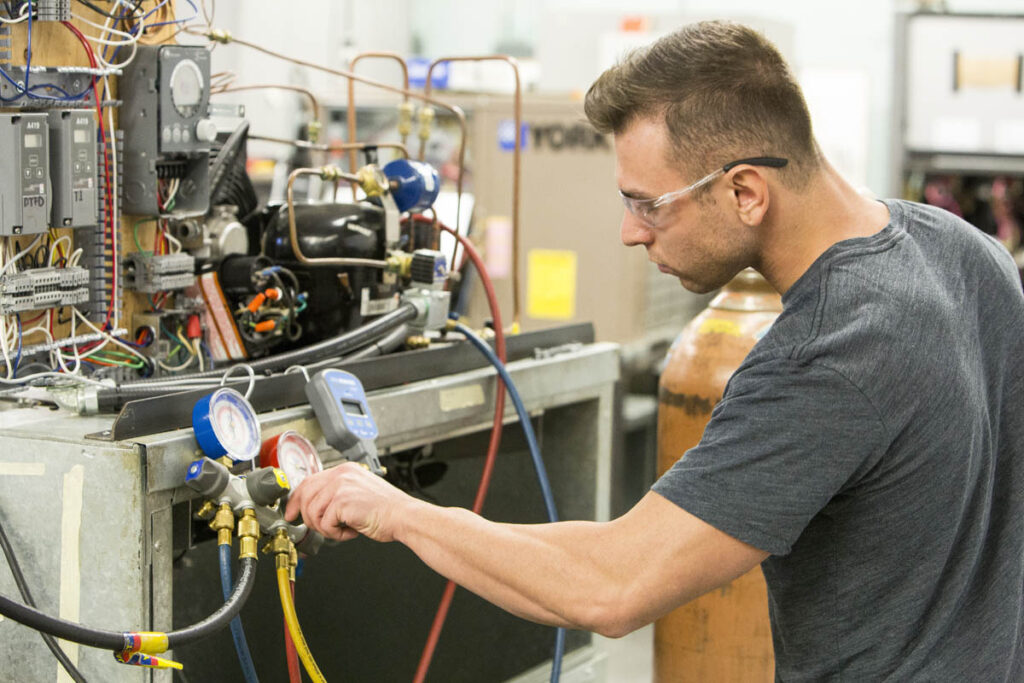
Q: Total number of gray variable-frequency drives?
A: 2